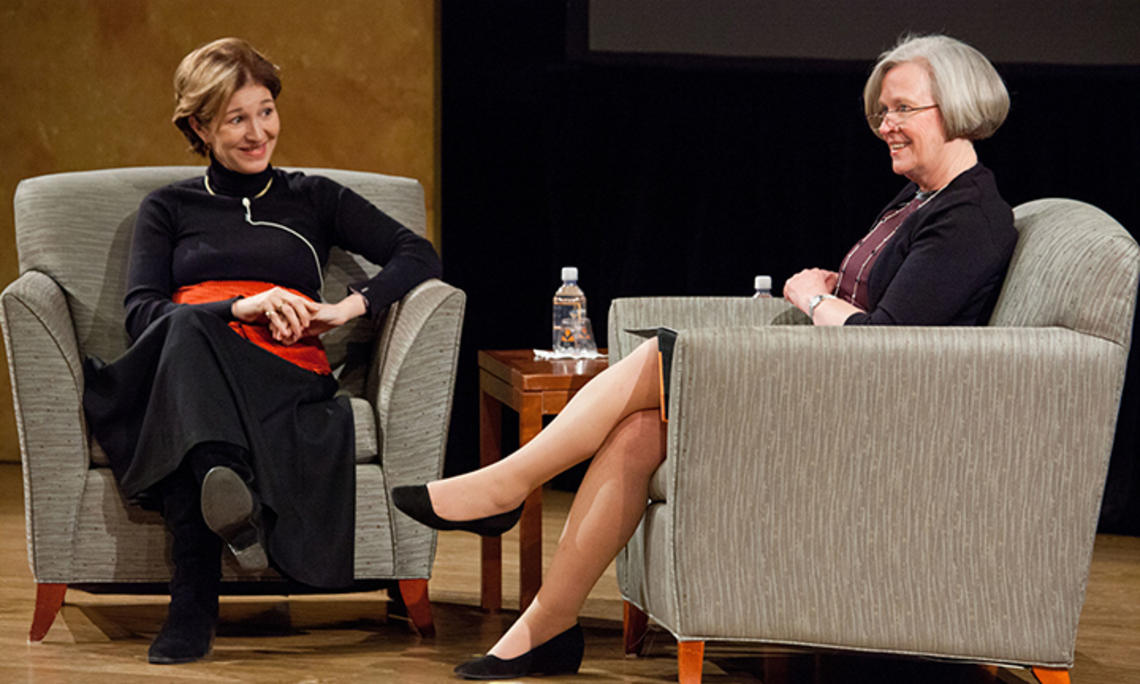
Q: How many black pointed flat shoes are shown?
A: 2